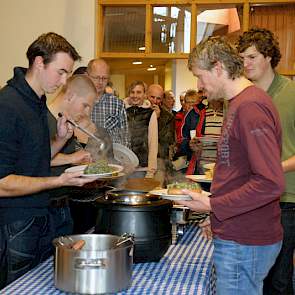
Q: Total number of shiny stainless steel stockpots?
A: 1